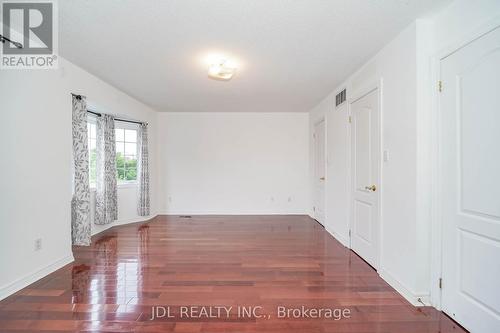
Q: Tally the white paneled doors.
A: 3